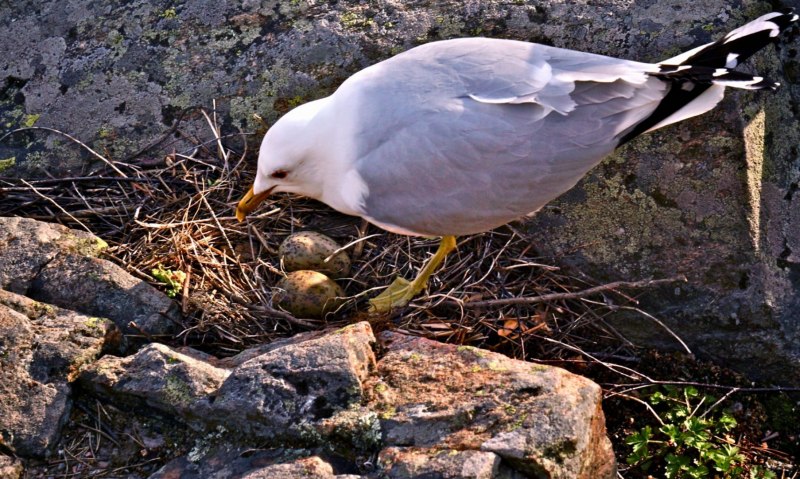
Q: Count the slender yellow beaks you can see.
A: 1